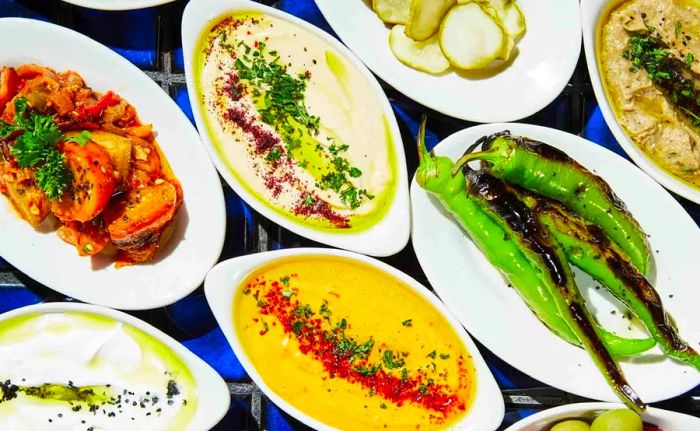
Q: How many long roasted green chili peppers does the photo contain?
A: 4